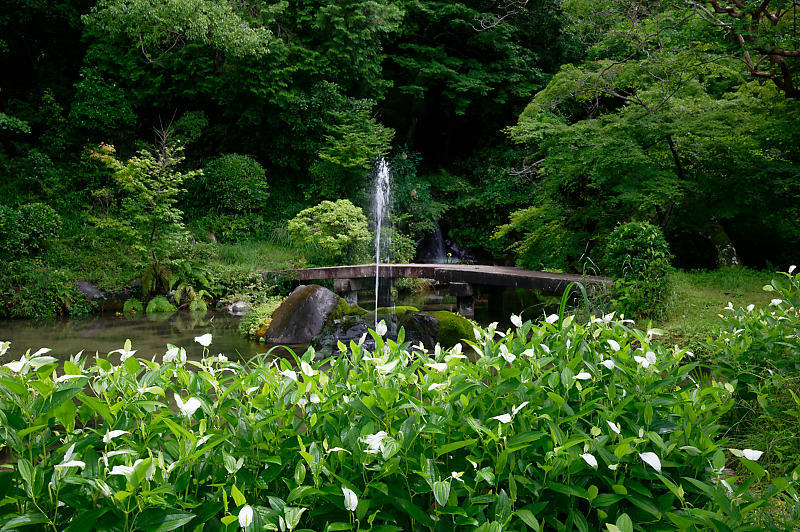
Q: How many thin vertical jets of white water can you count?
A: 1